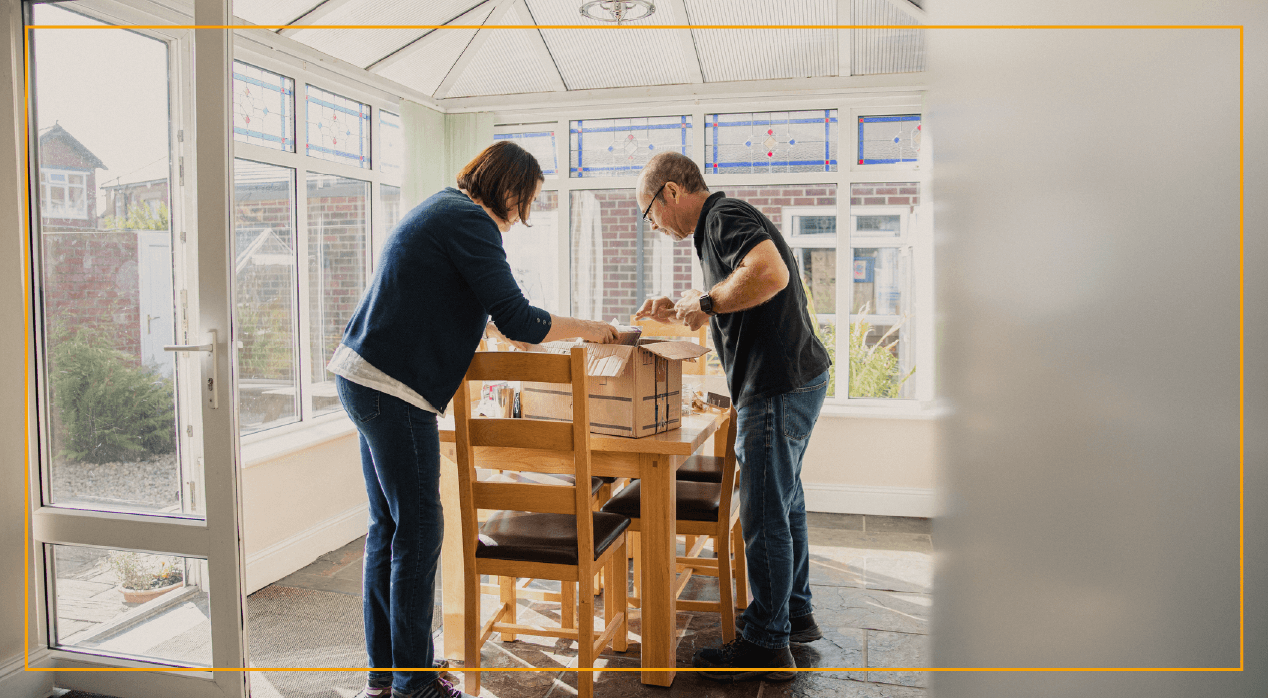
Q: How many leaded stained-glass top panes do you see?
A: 7